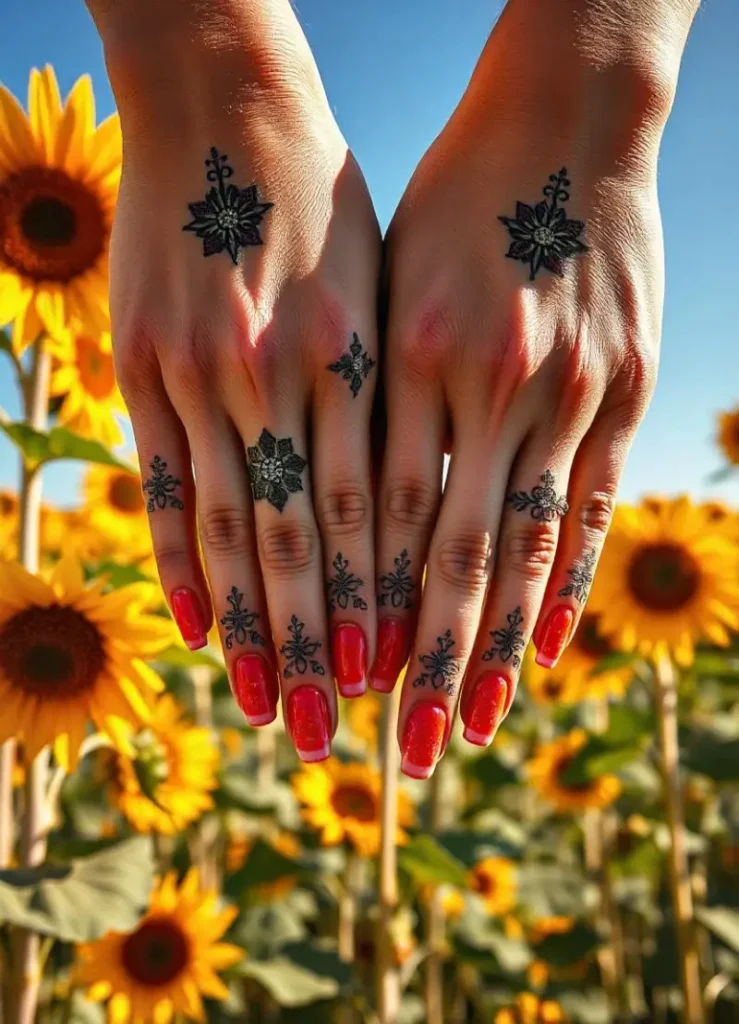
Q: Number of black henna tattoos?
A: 13